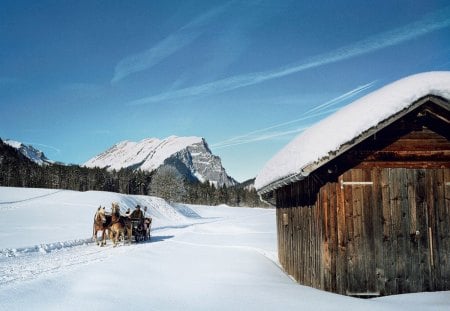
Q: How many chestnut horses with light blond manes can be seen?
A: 2